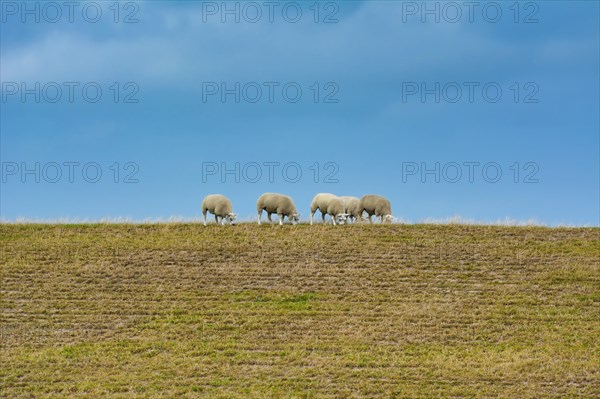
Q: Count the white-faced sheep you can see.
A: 5